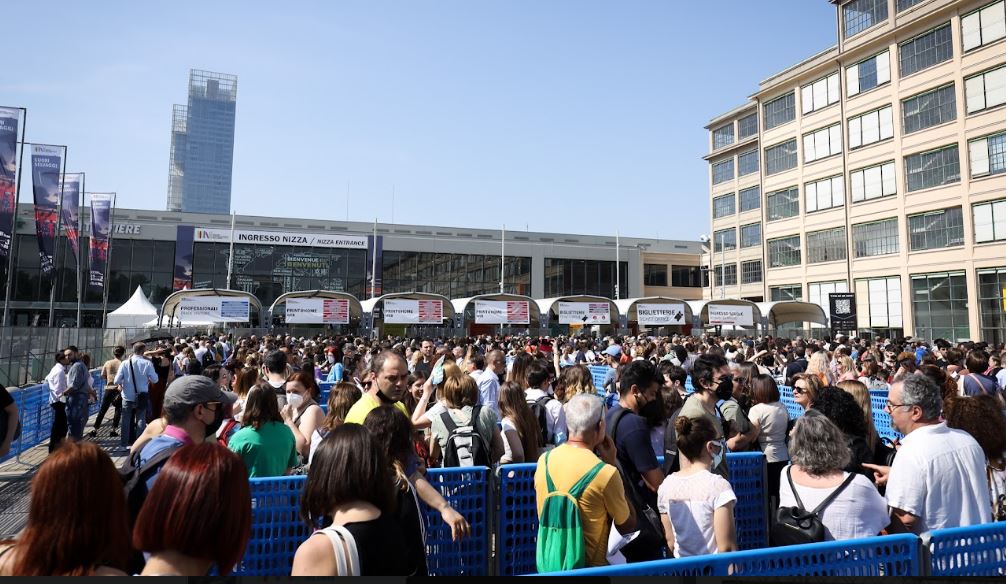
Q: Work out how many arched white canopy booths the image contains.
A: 8